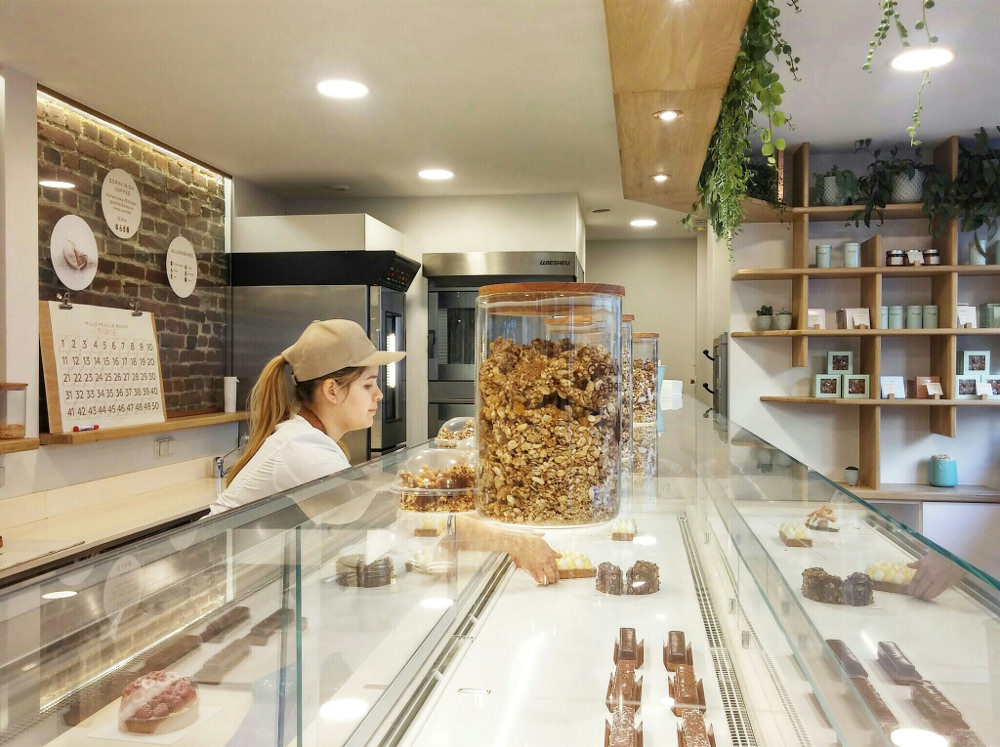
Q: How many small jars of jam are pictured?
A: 3